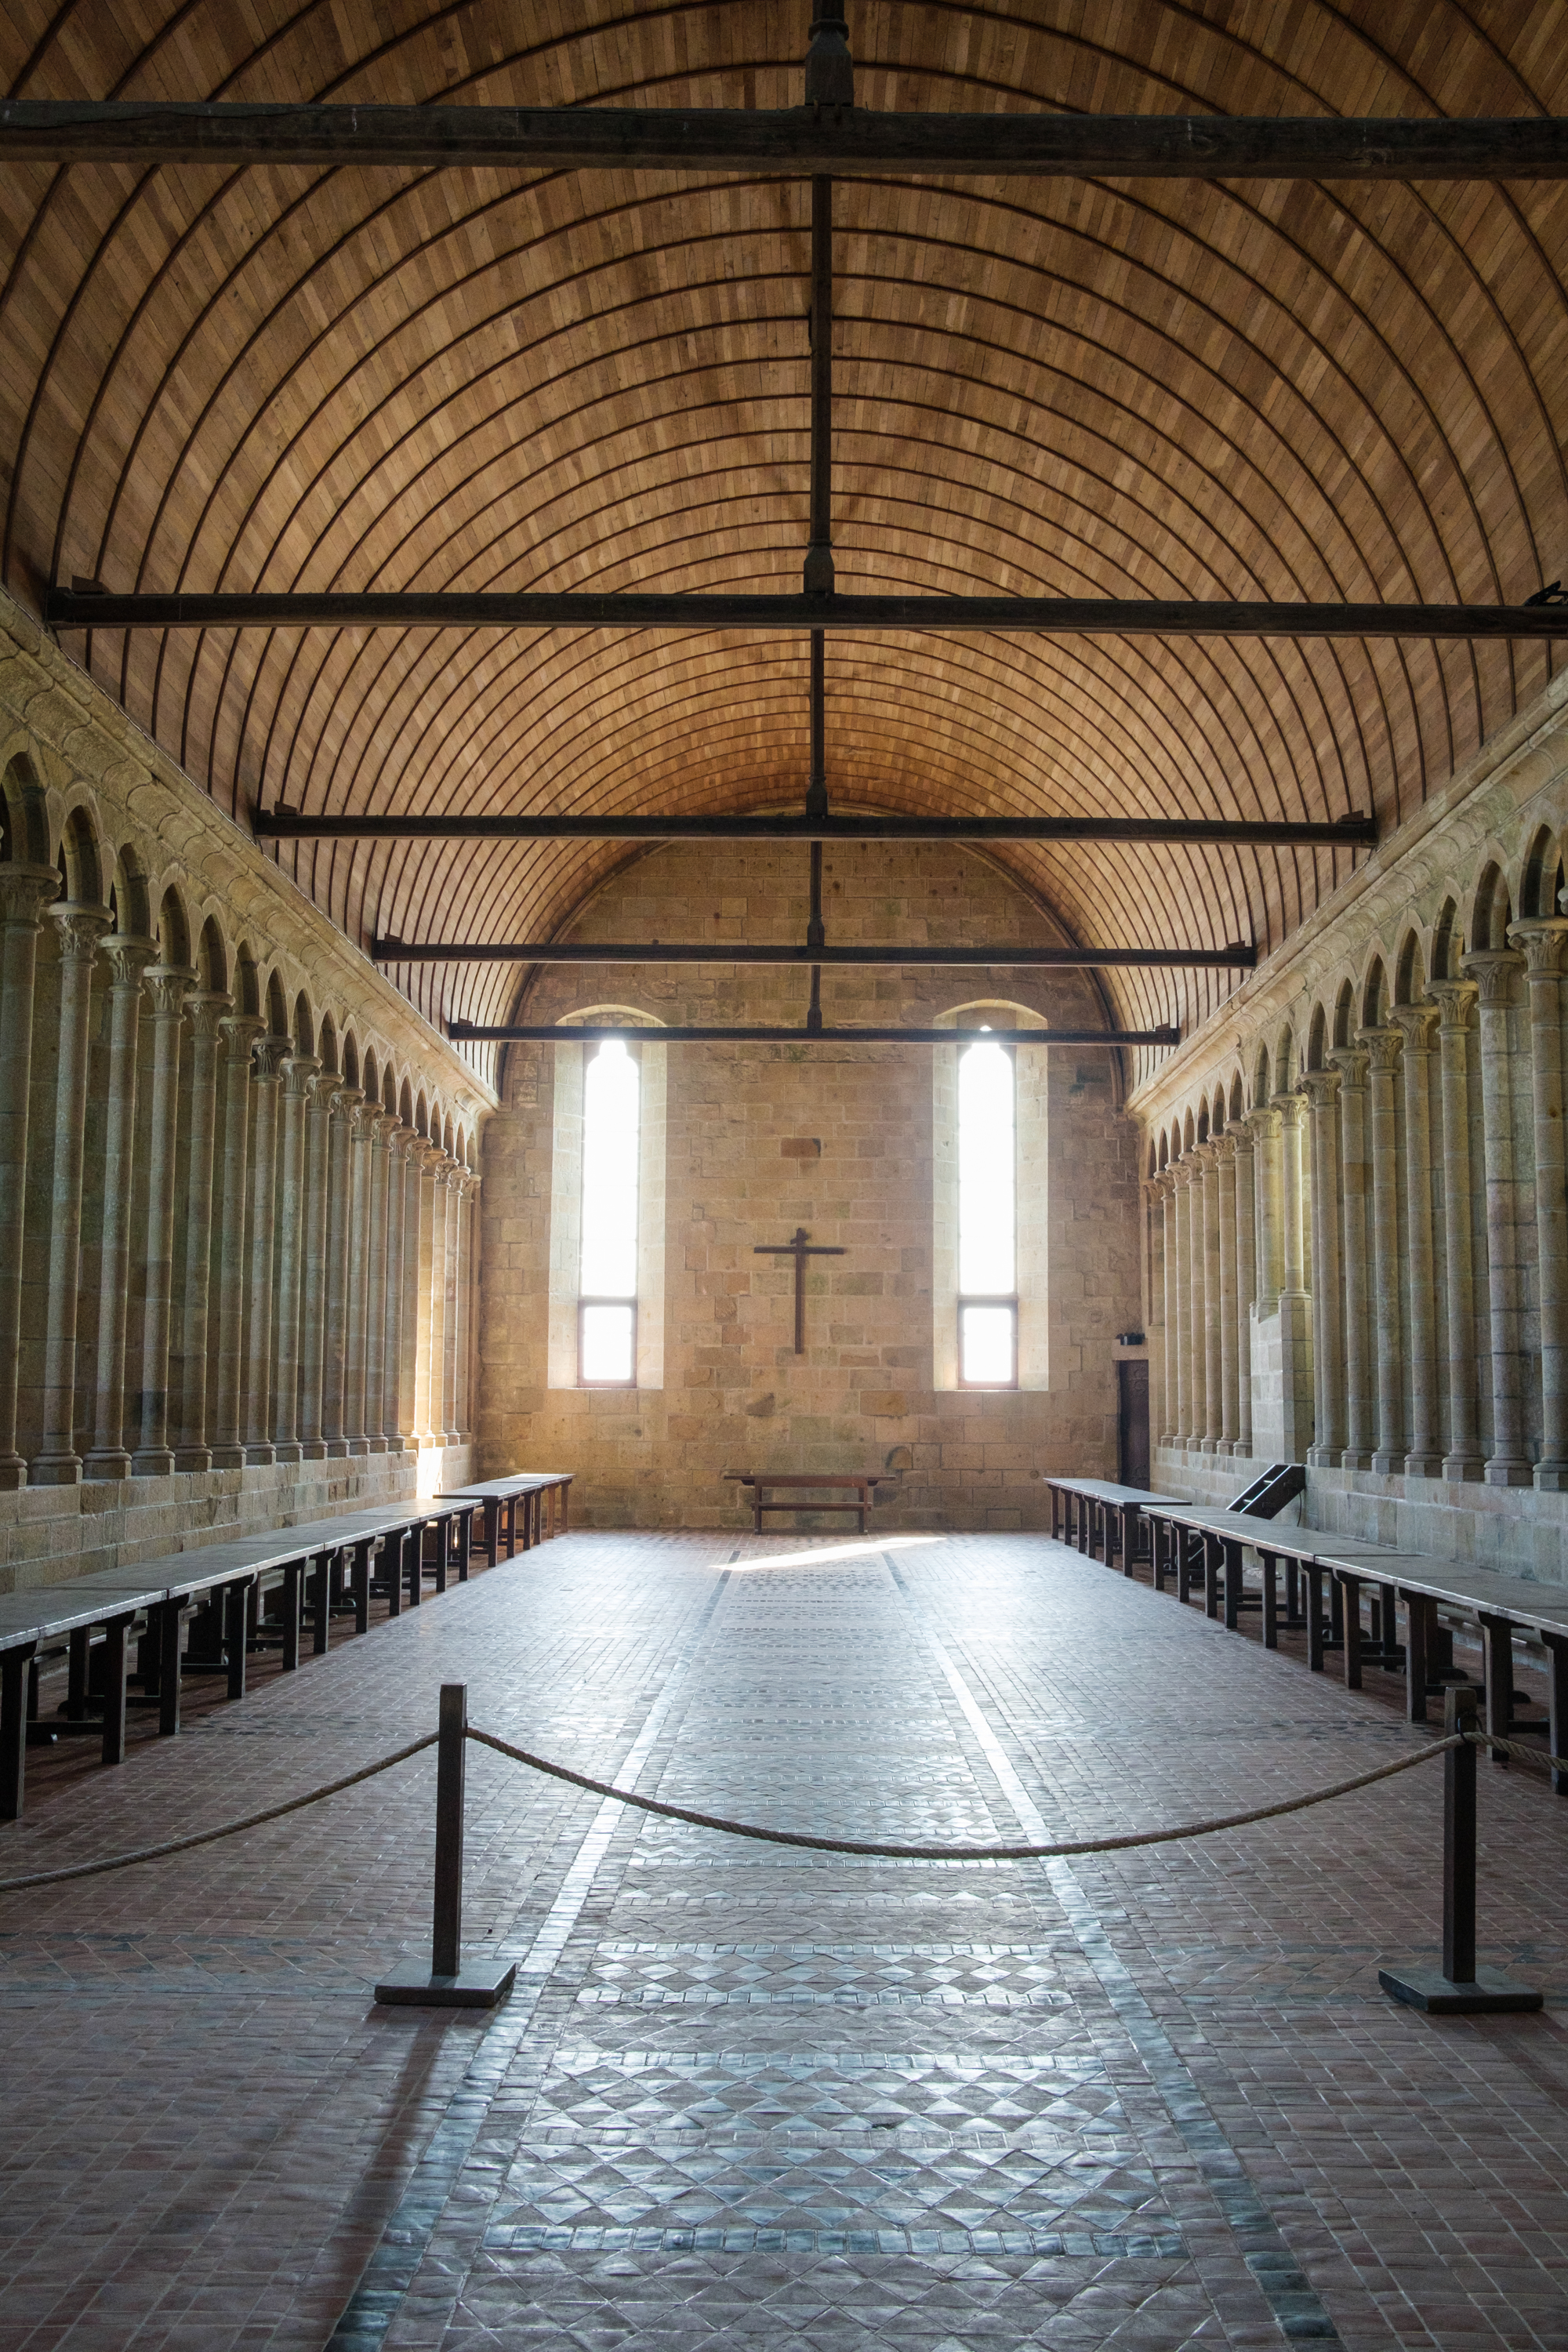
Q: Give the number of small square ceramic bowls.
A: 0